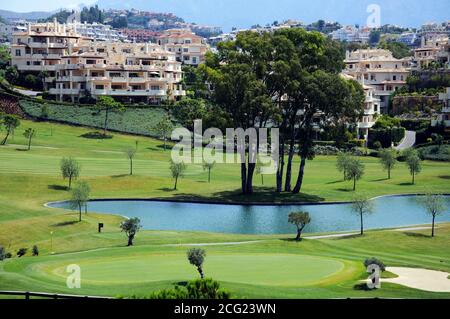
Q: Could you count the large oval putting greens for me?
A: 1